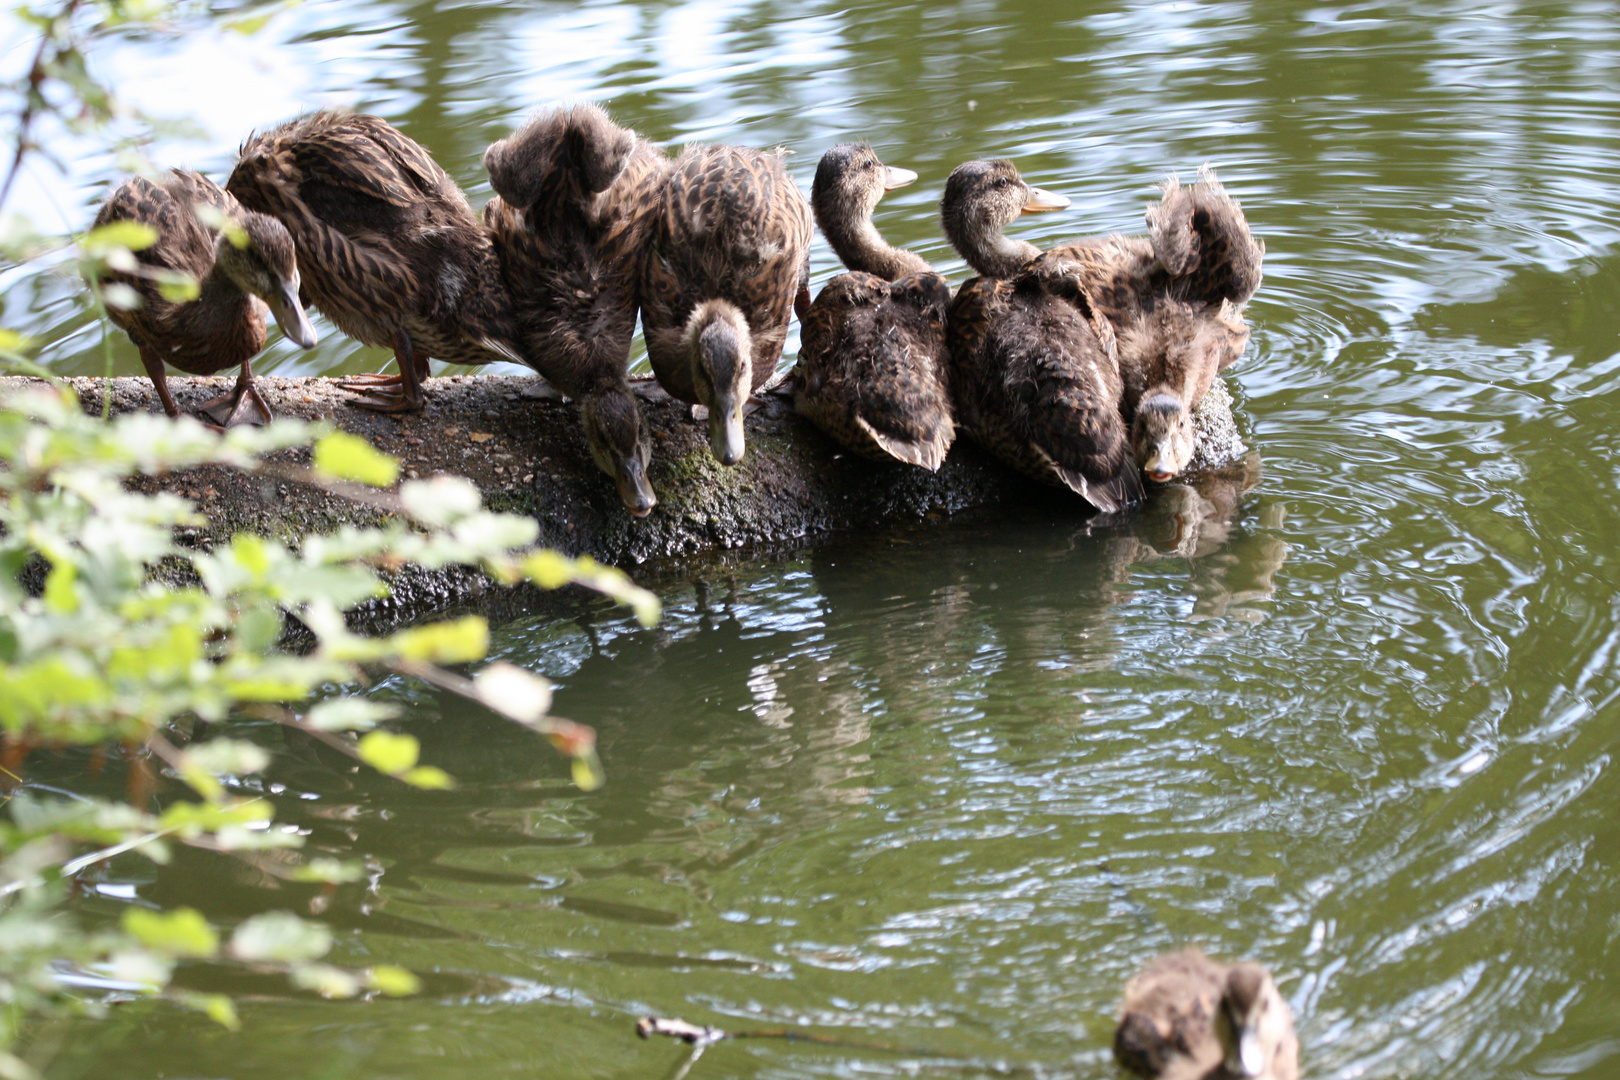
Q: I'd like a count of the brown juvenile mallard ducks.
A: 8